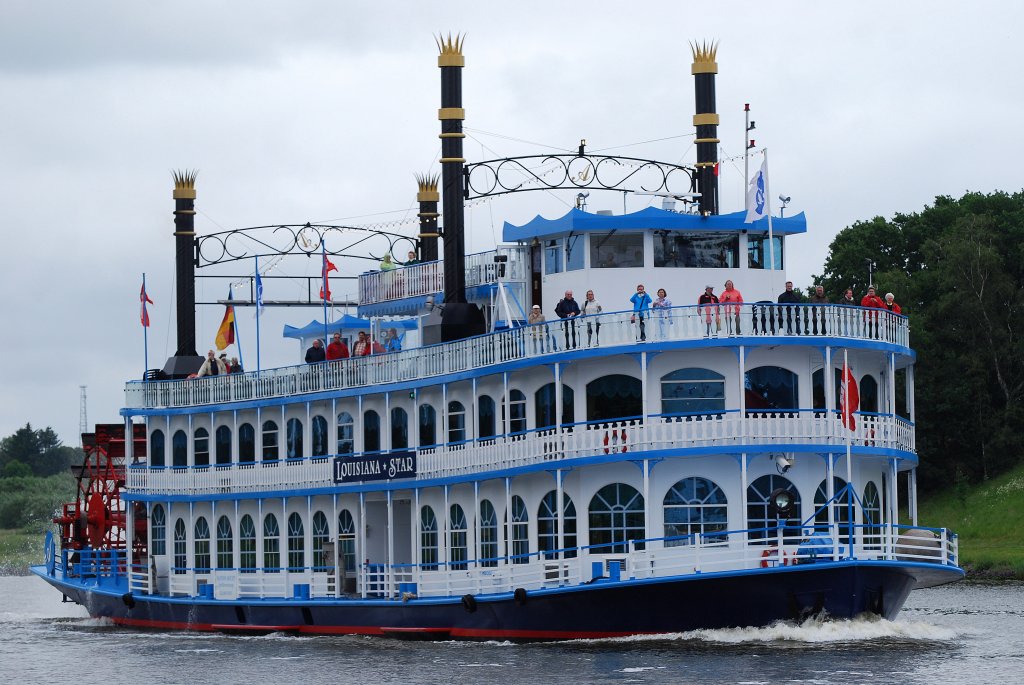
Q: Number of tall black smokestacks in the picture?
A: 4